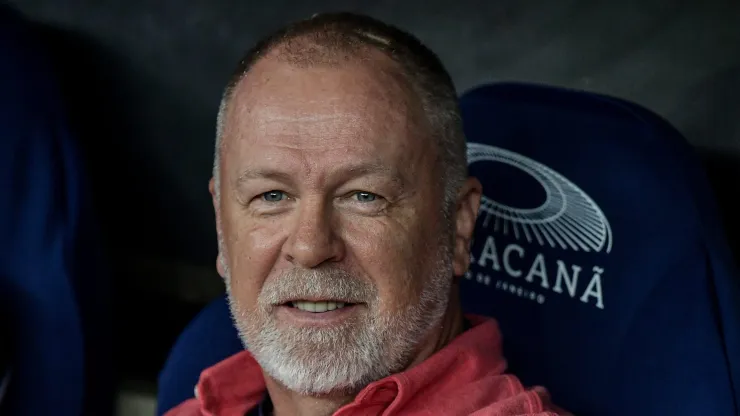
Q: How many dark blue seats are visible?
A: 2